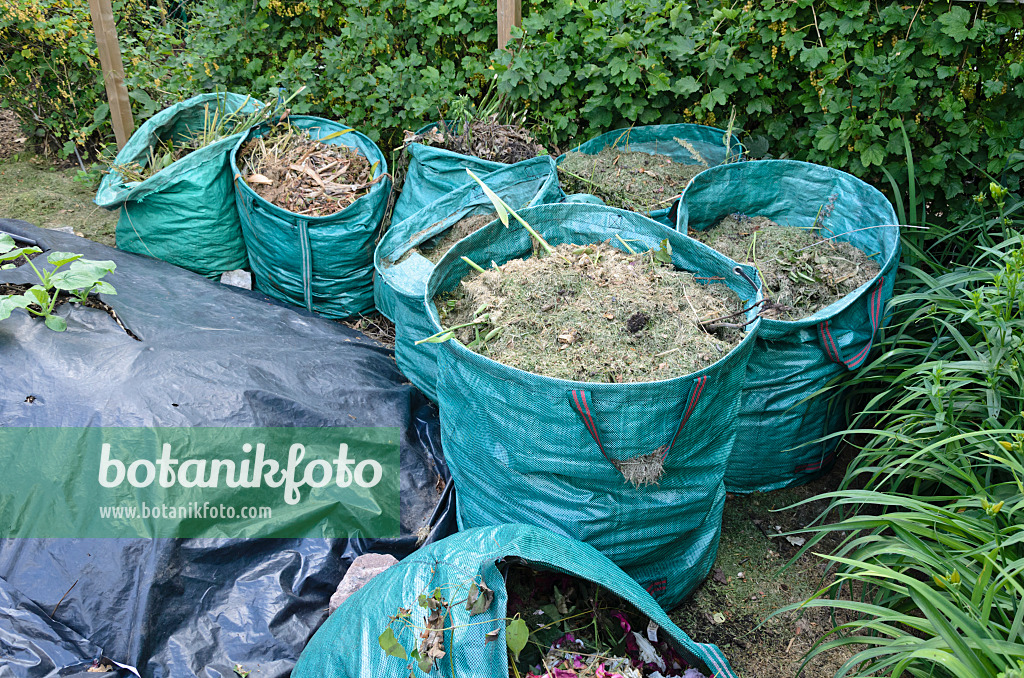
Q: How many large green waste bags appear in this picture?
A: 8